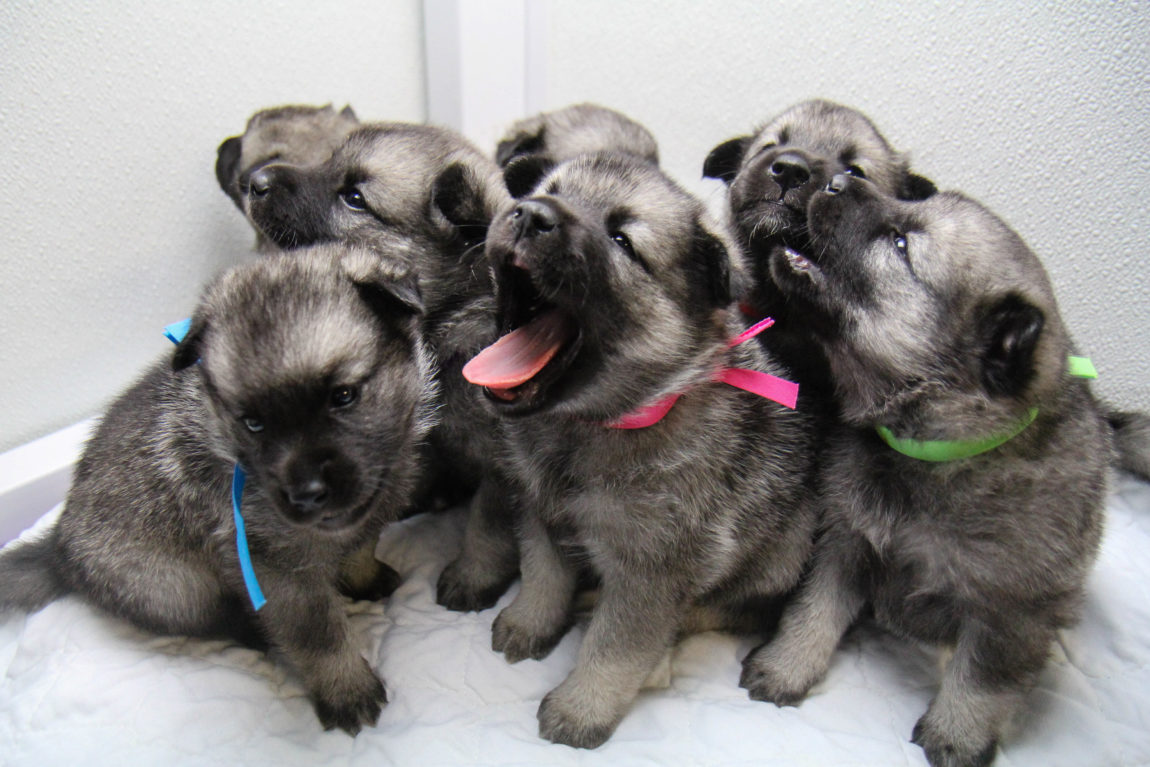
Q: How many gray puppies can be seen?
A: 7